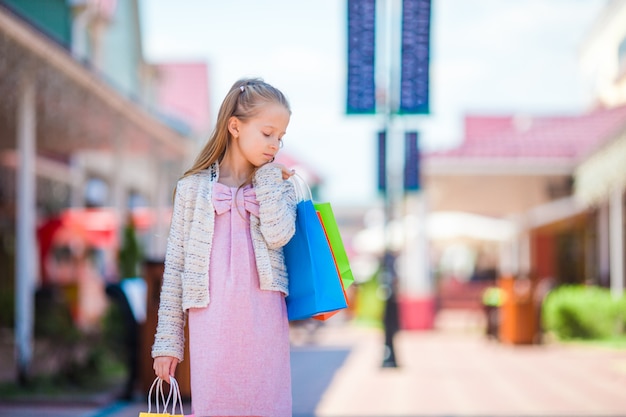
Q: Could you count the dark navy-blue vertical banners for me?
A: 4